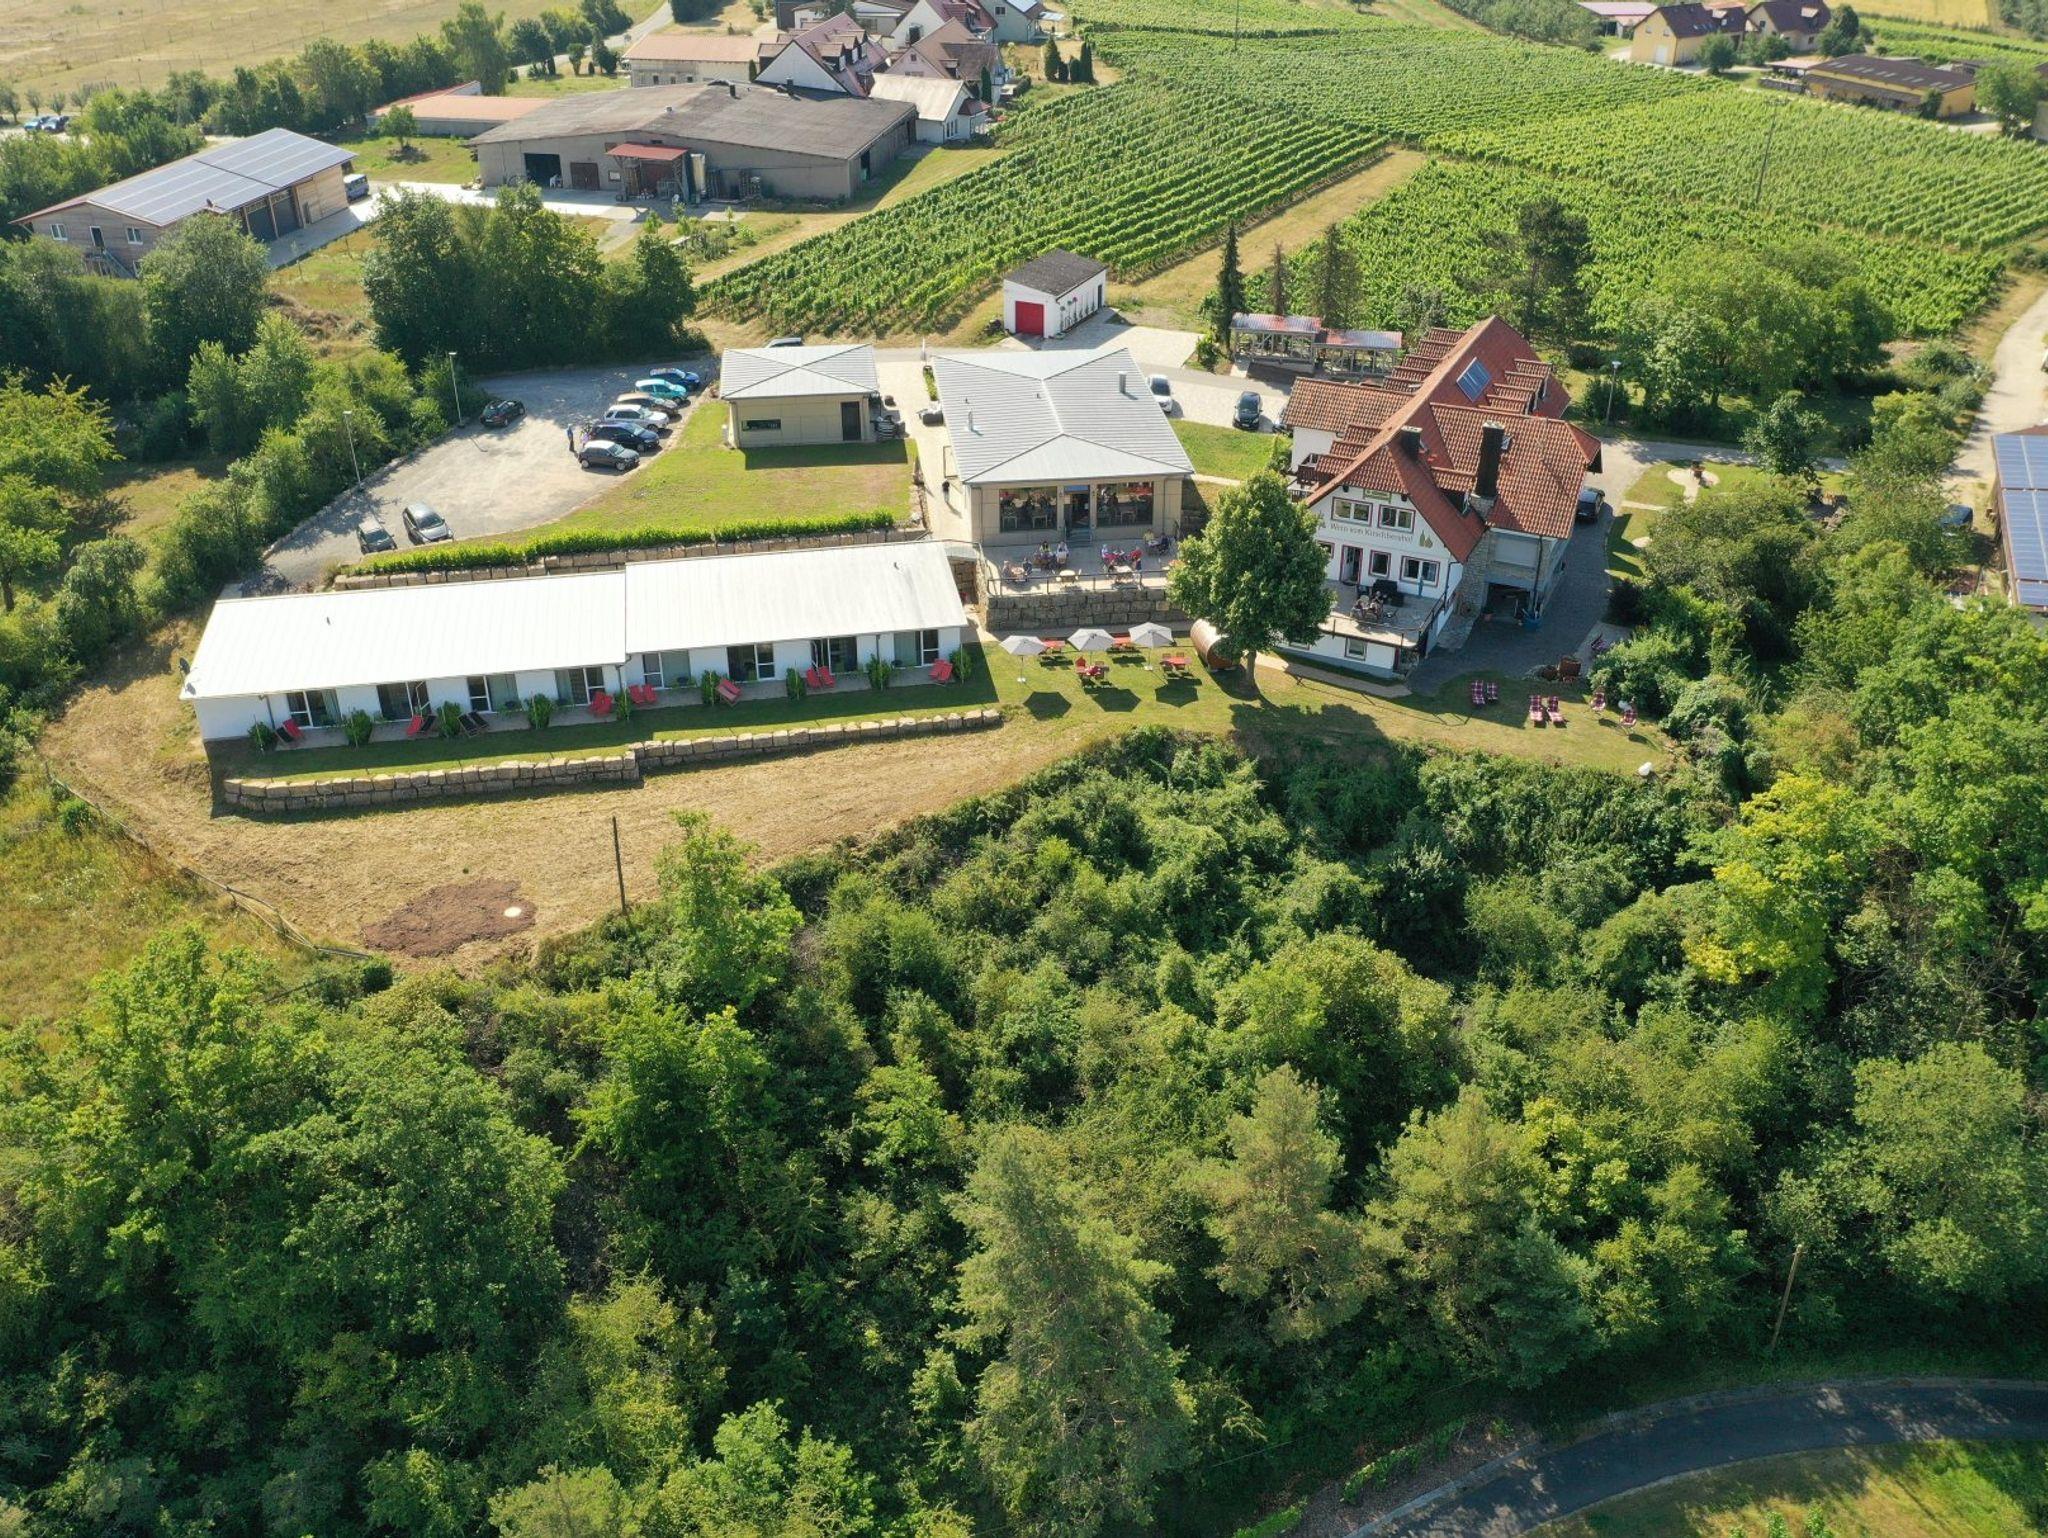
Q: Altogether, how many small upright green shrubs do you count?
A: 9